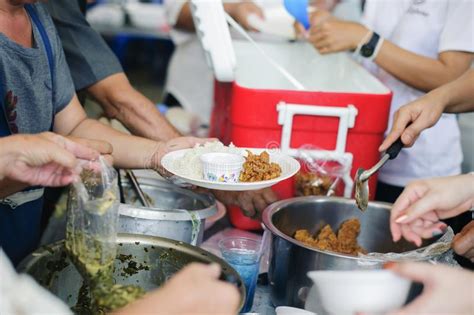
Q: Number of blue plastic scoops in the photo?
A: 1